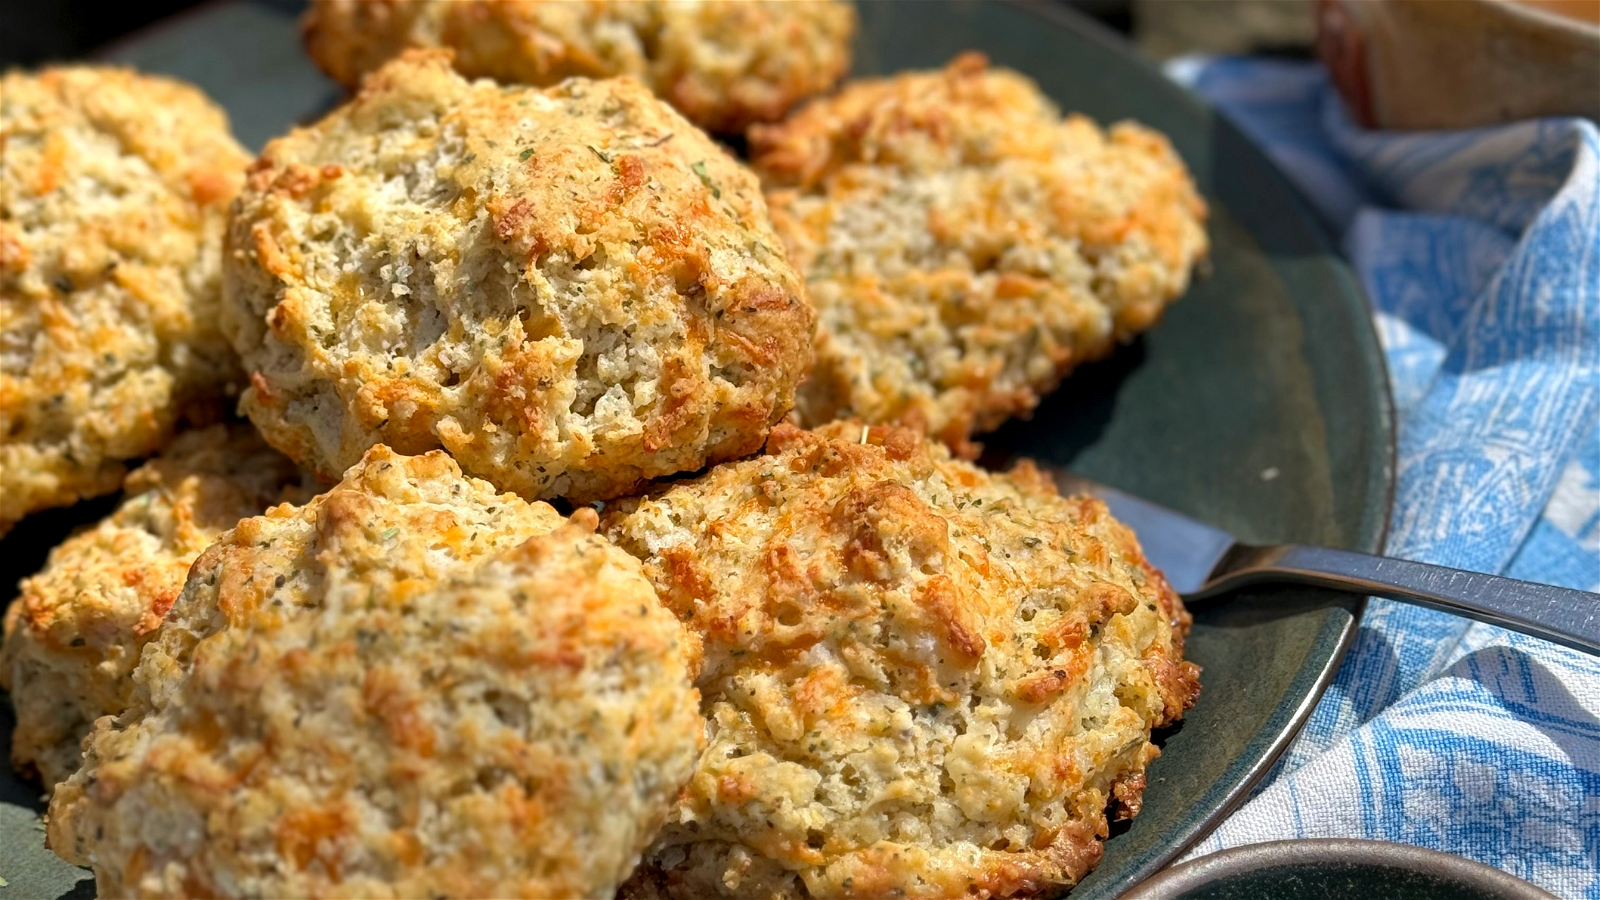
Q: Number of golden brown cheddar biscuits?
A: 7